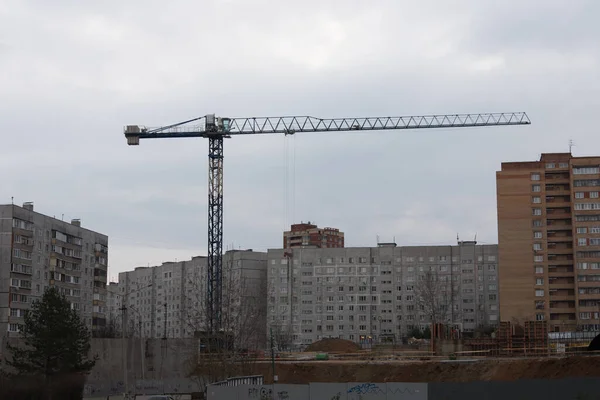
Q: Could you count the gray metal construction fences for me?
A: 1